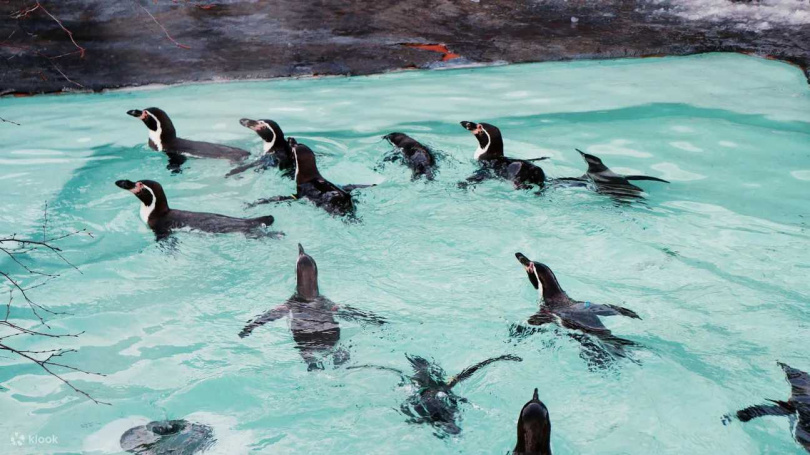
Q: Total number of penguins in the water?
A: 12